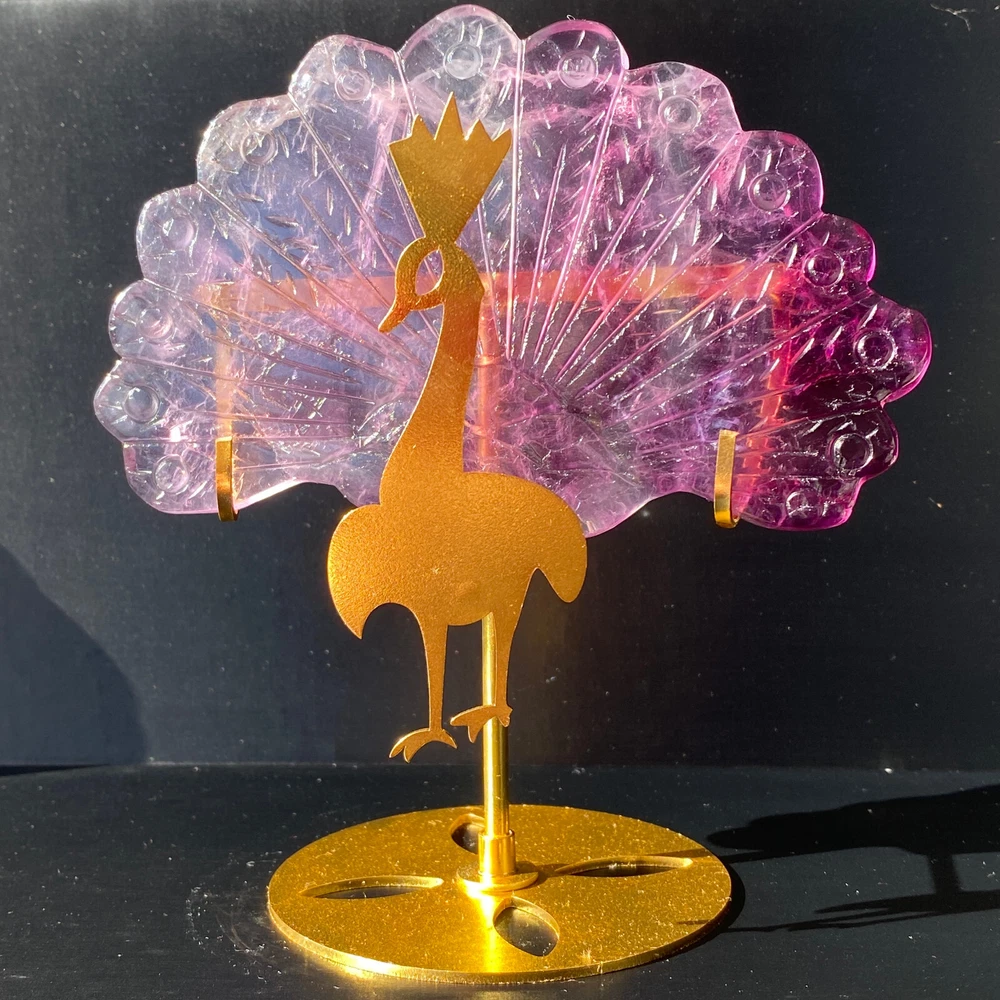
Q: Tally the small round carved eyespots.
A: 14